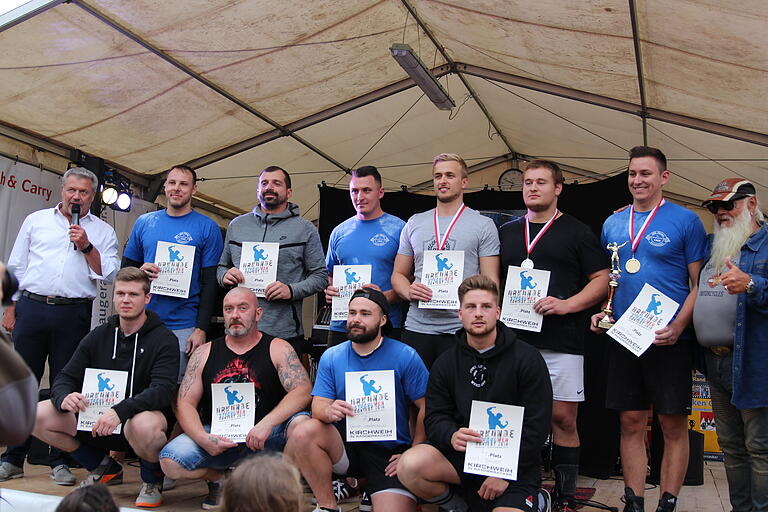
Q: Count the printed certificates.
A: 10